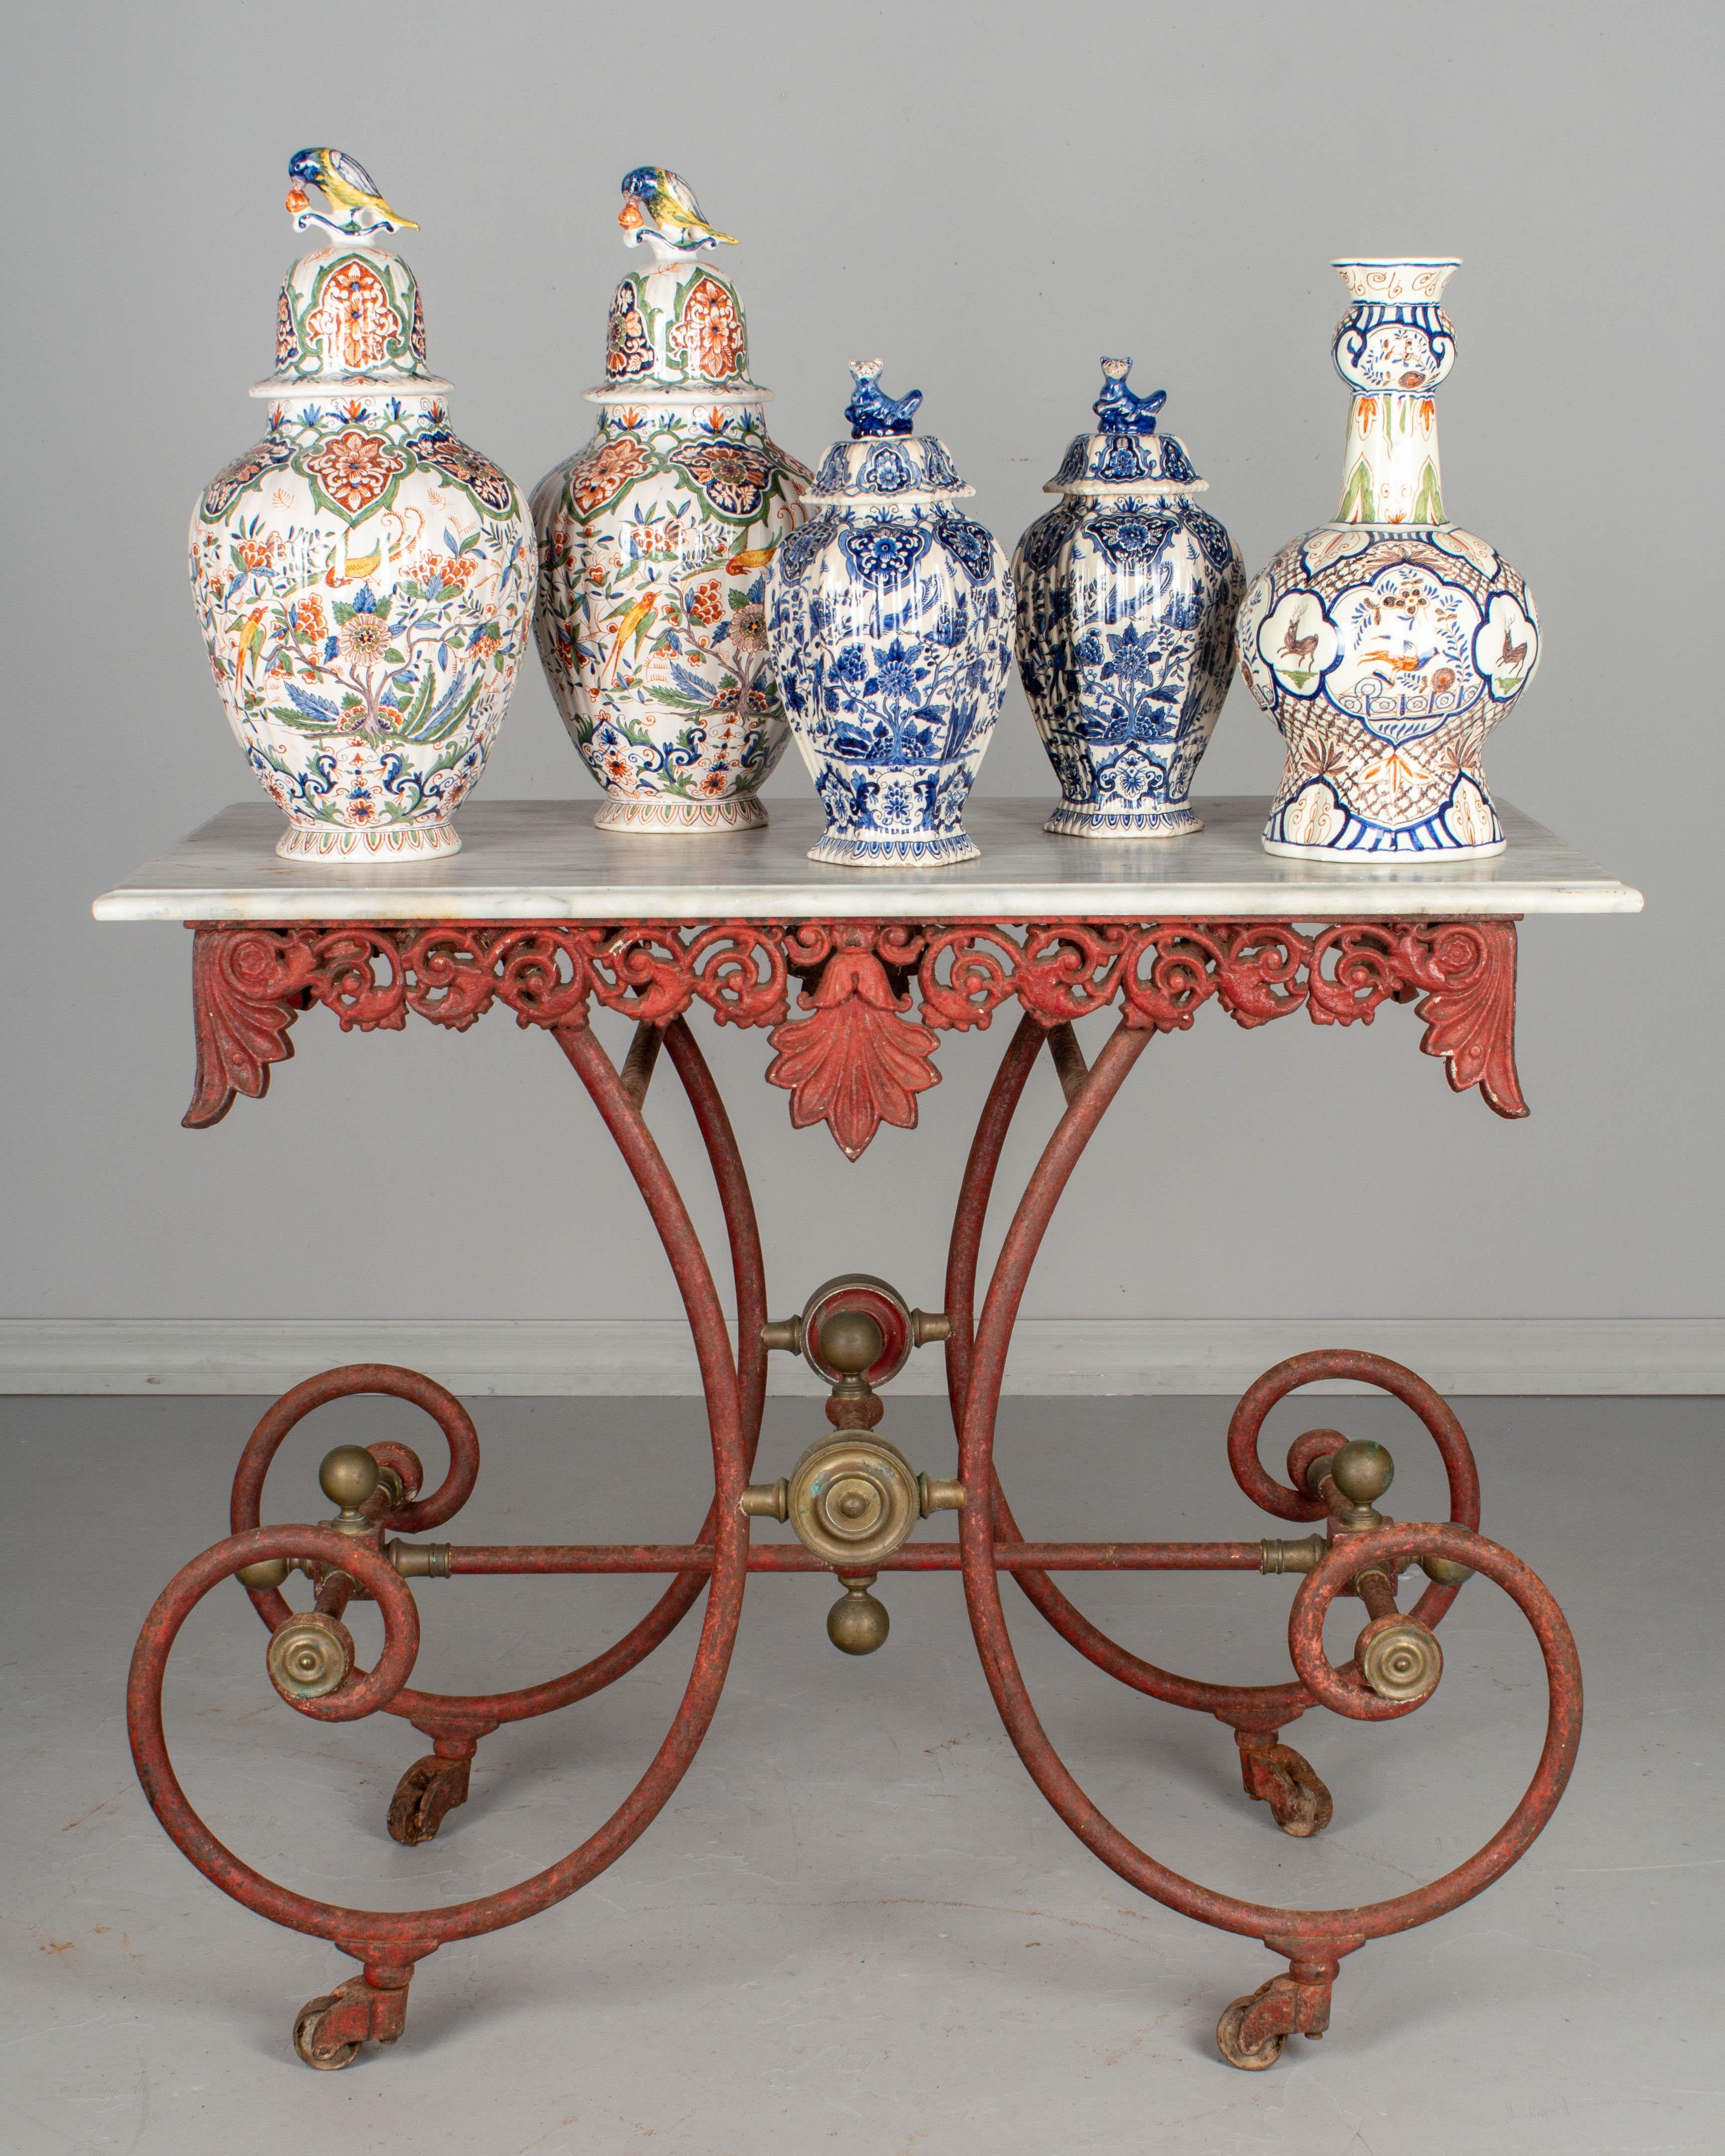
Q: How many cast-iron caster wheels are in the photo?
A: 4